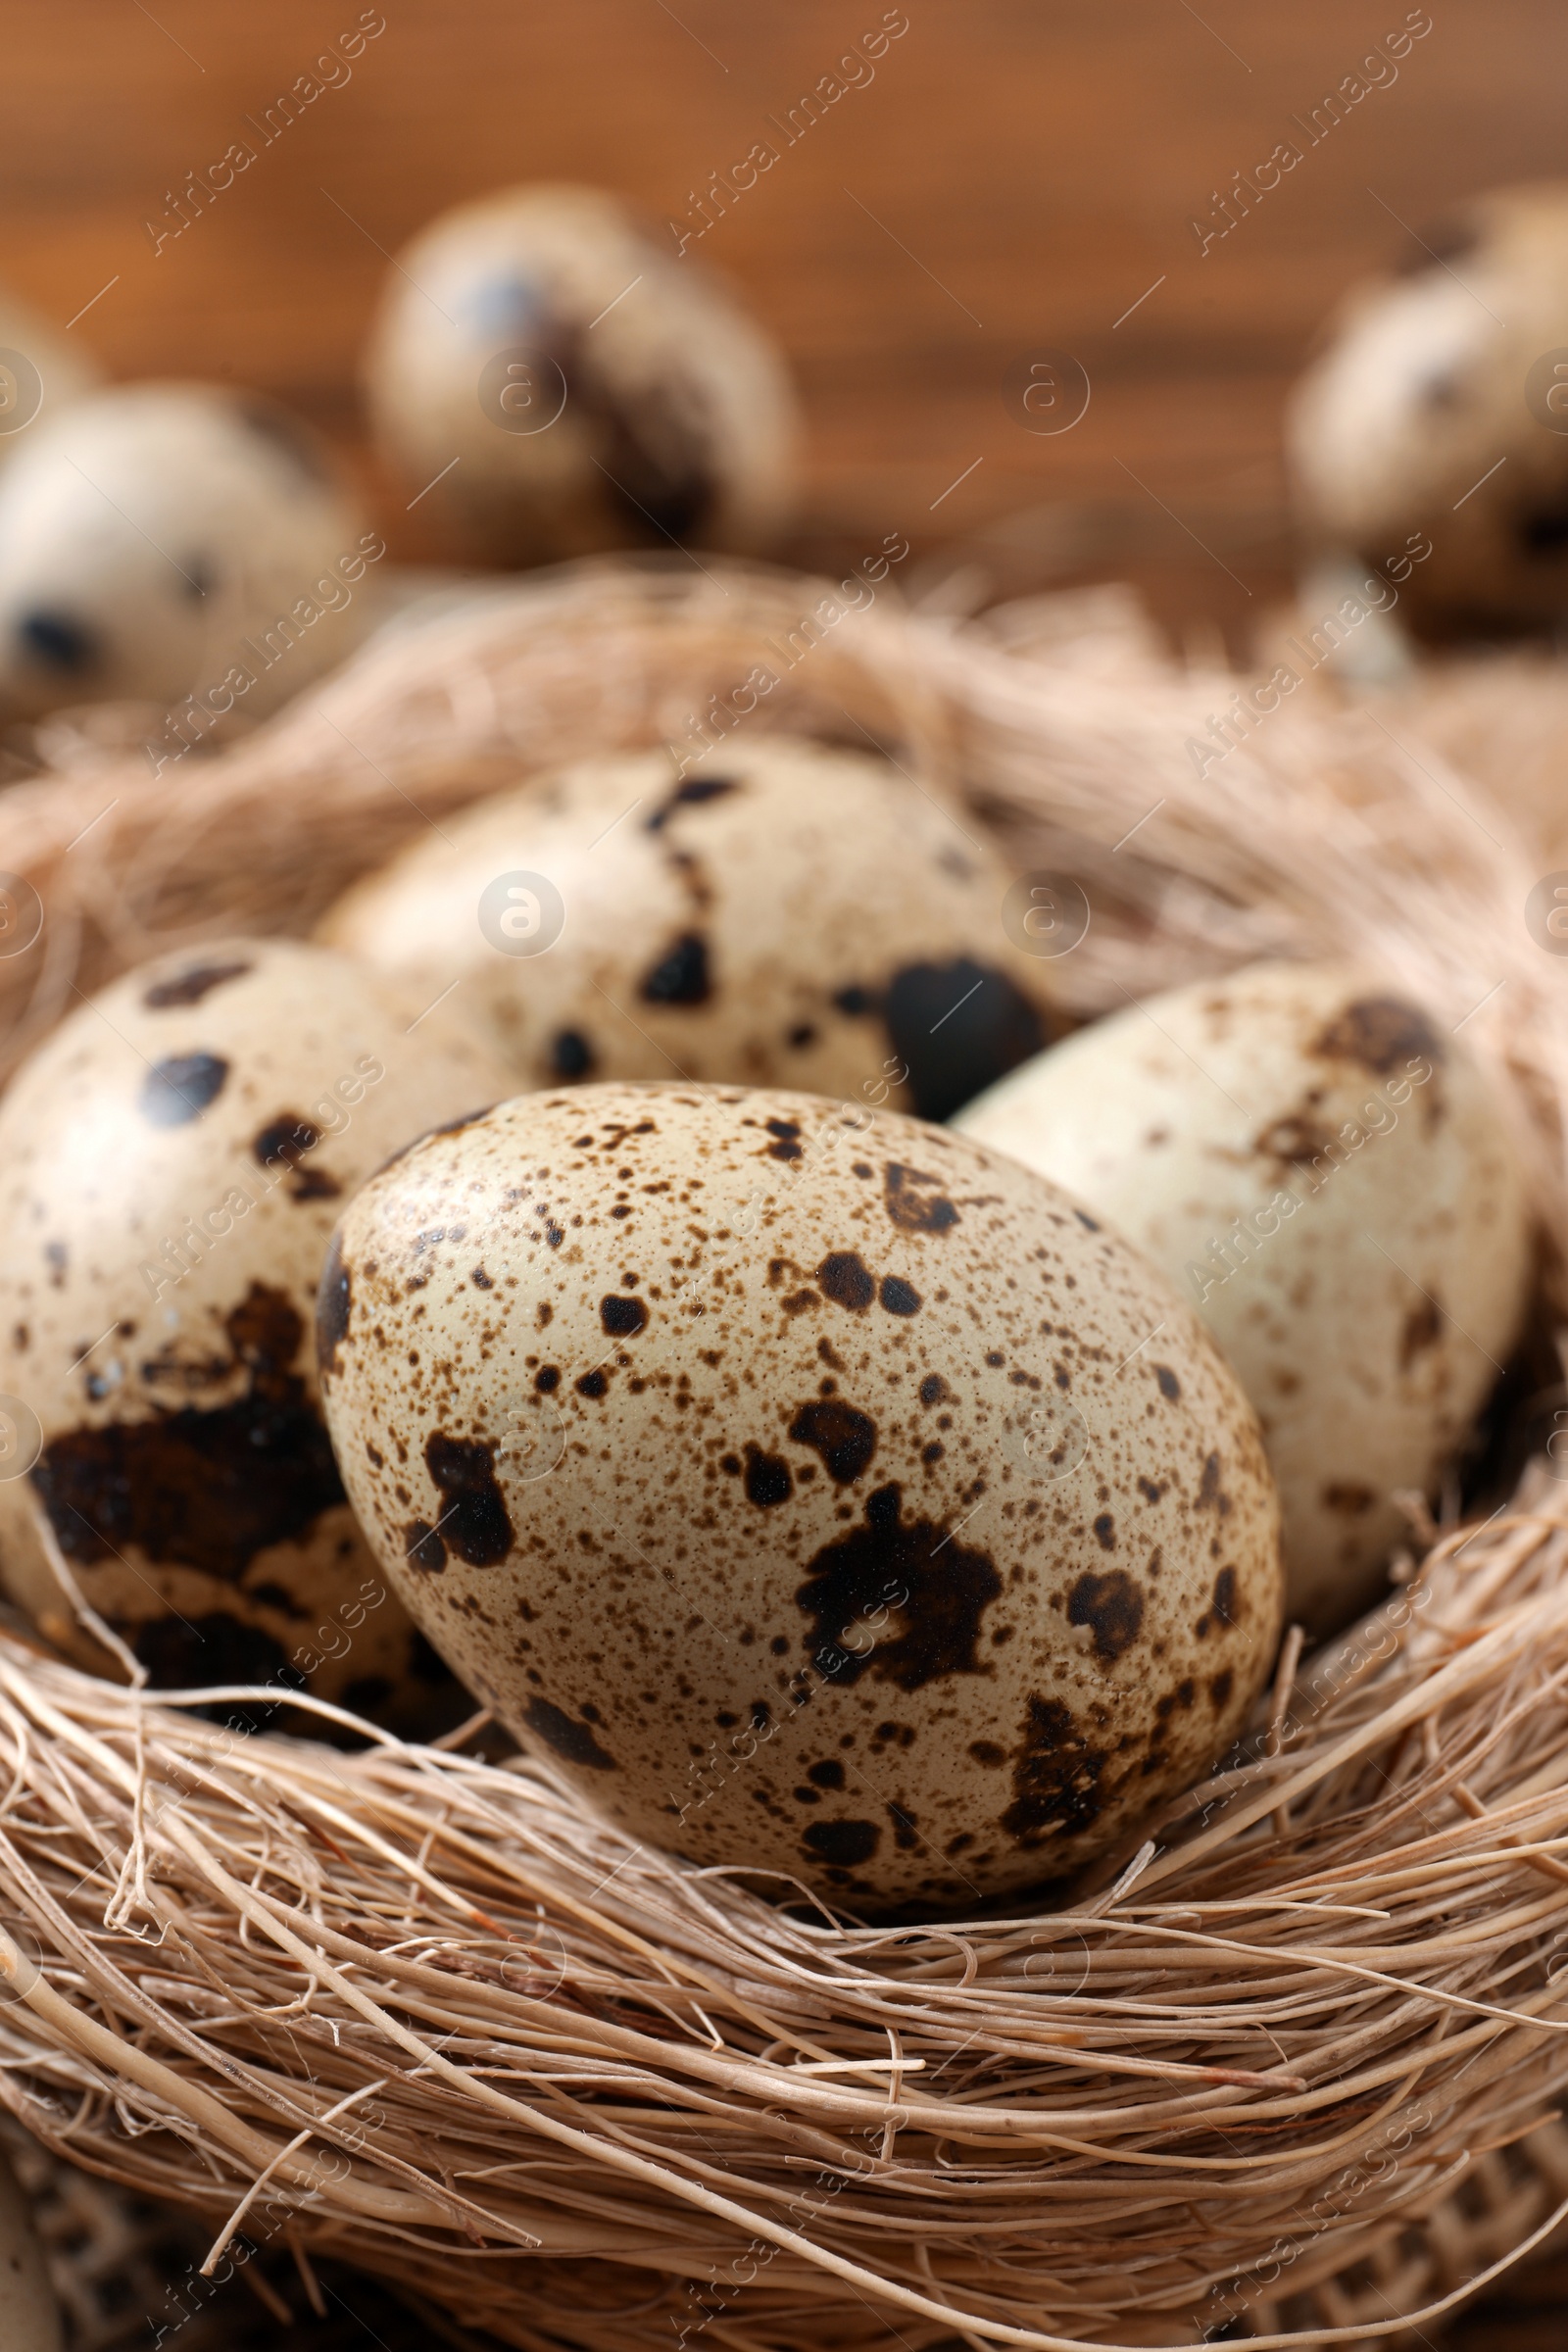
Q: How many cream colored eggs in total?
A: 8